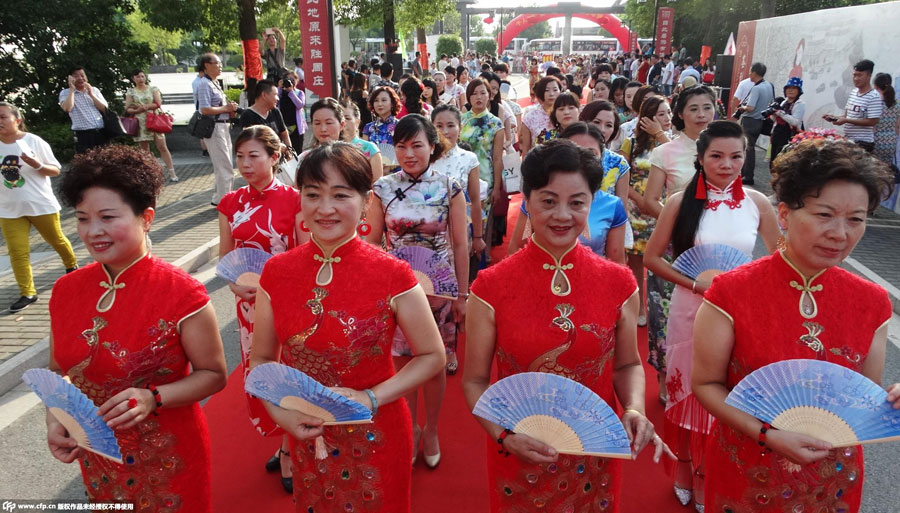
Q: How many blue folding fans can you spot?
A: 6